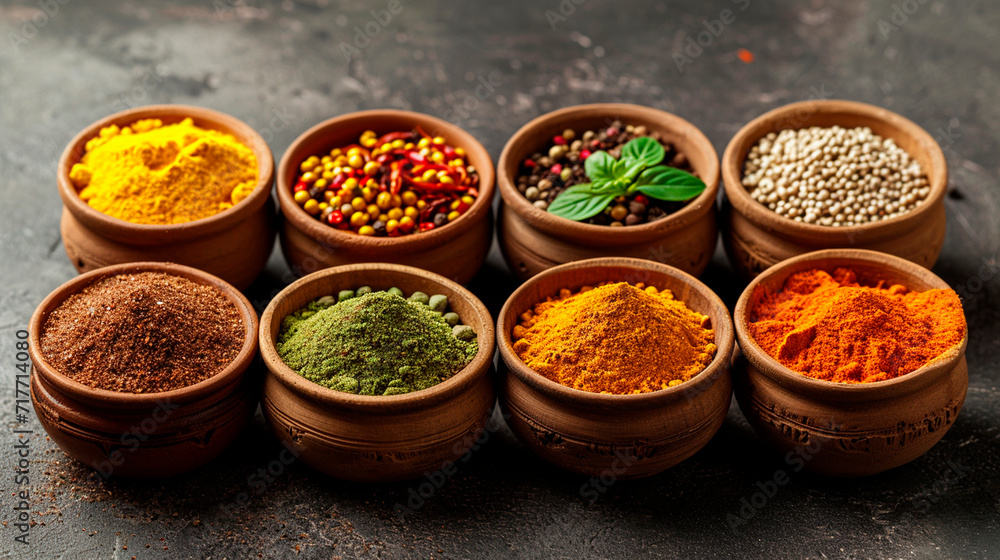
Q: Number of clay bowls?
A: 8